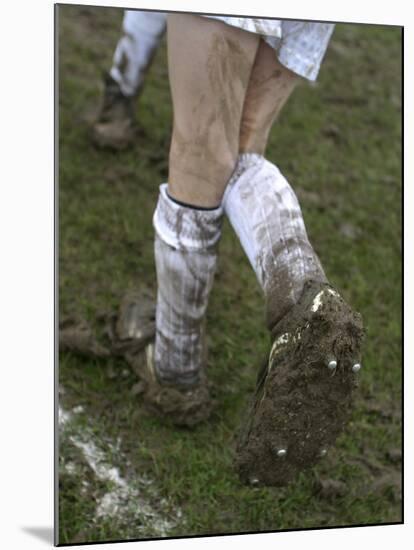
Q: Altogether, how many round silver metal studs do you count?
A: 5